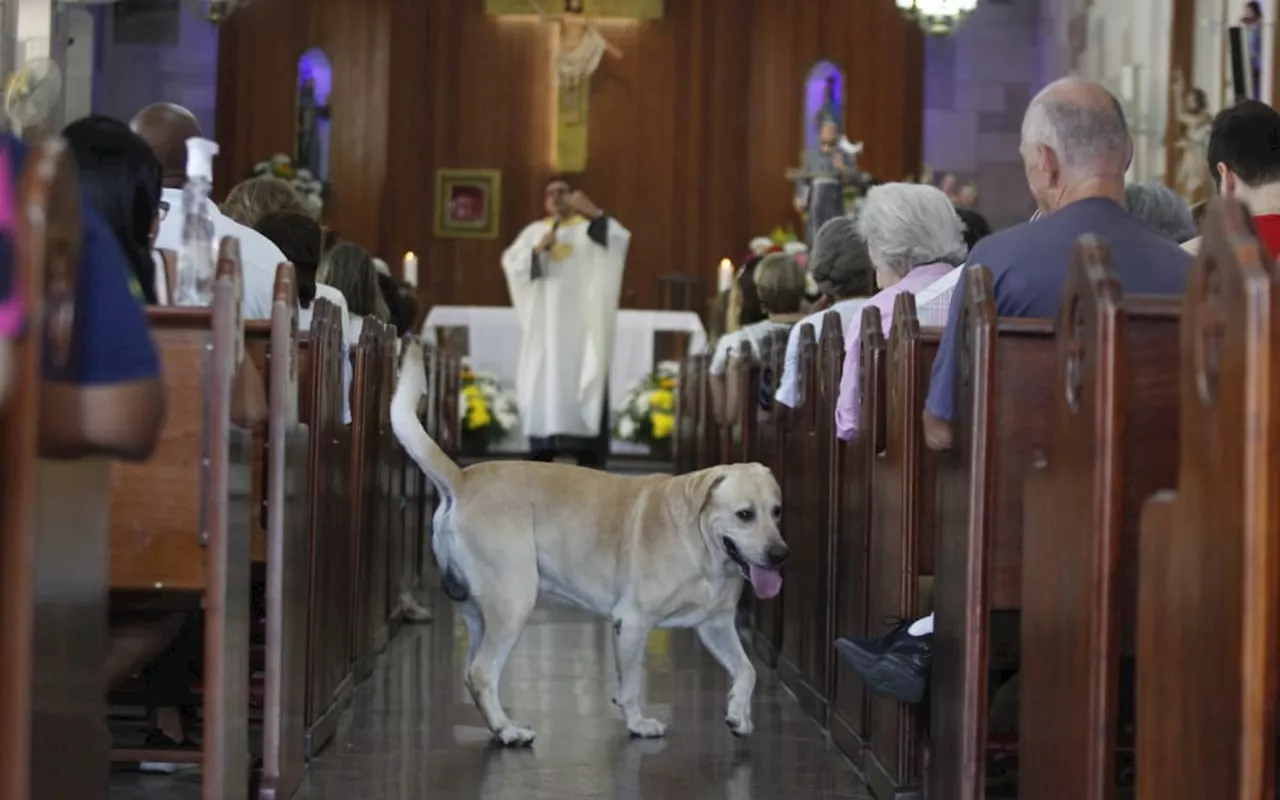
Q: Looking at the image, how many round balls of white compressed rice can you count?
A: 0